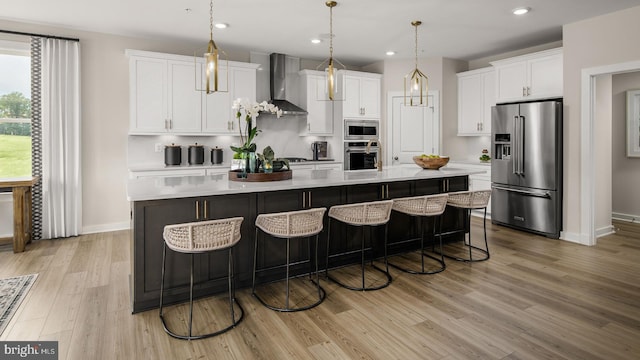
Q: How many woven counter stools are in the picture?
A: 5